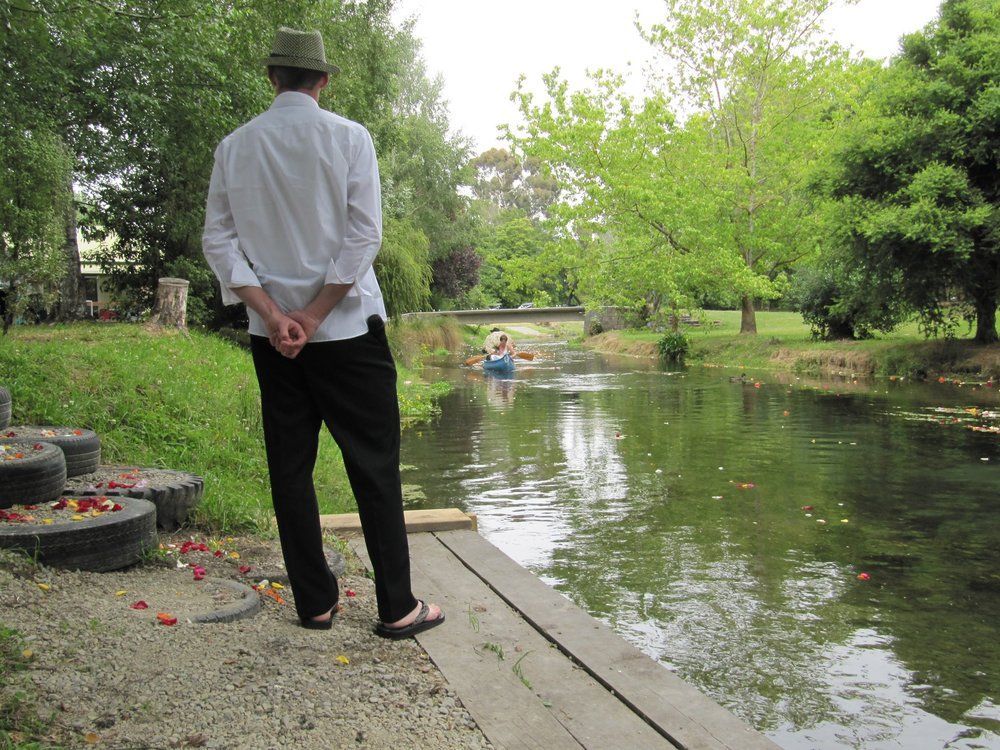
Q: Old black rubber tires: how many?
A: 7